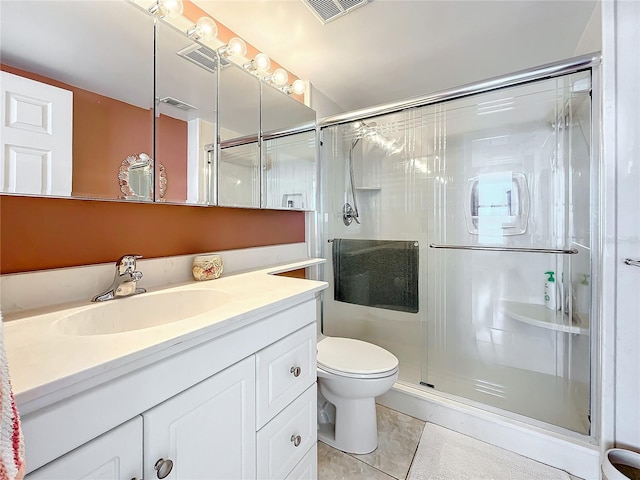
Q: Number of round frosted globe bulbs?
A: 6